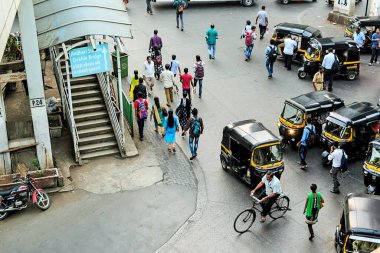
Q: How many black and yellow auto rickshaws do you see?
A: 8